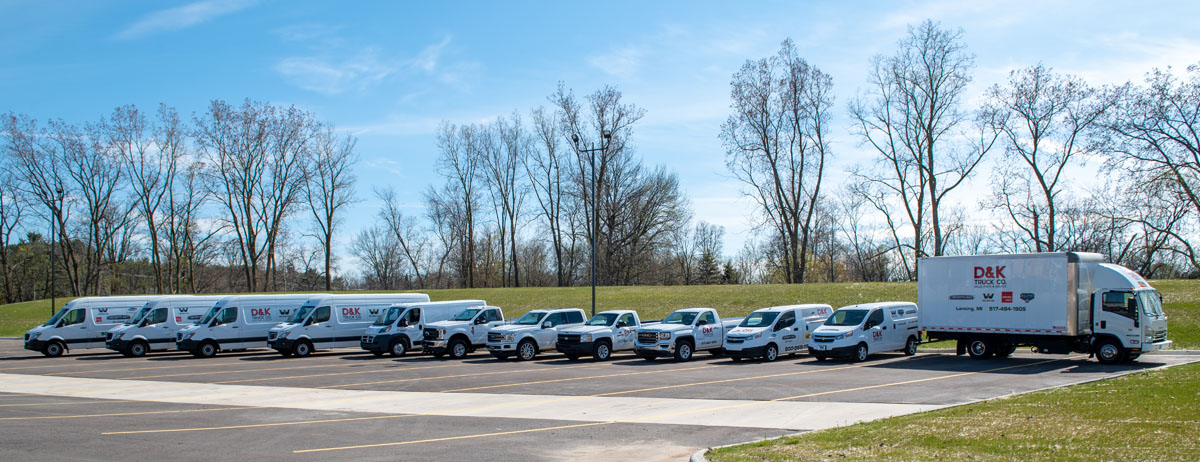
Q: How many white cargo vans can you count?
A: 7